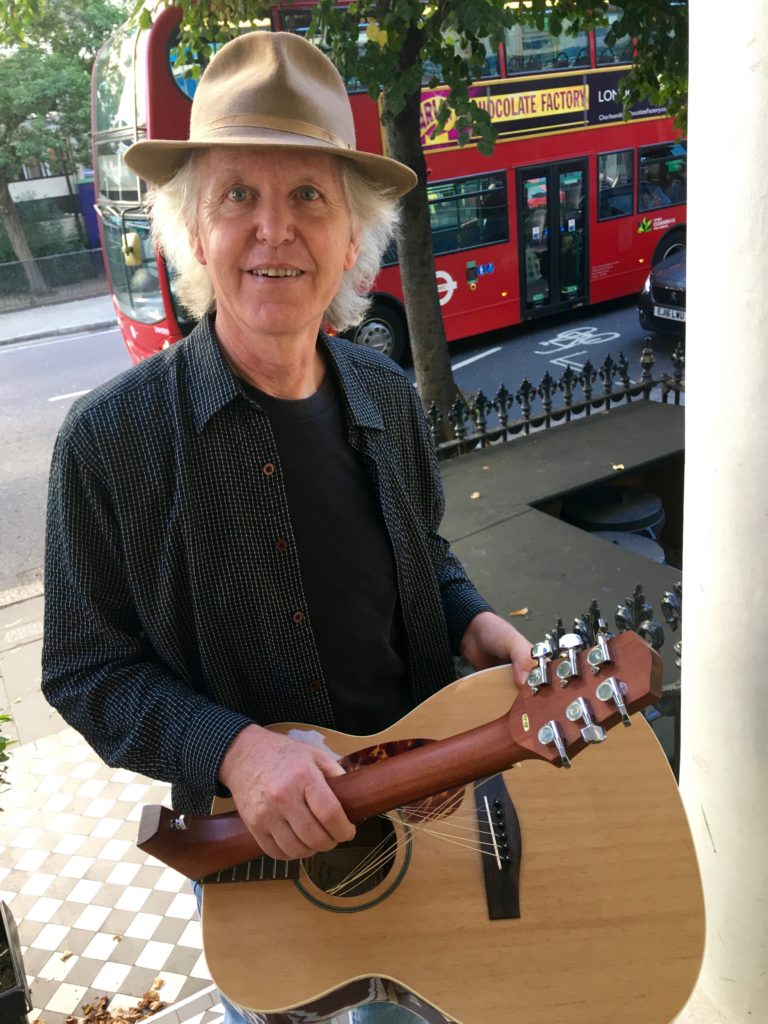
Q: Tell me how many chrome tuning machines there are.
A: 6